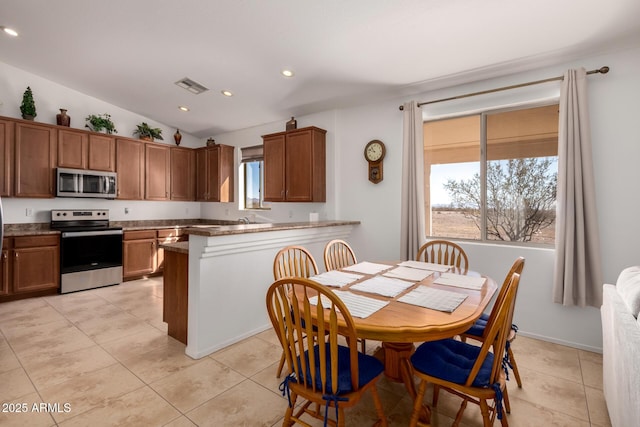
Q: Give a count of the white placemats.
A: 8